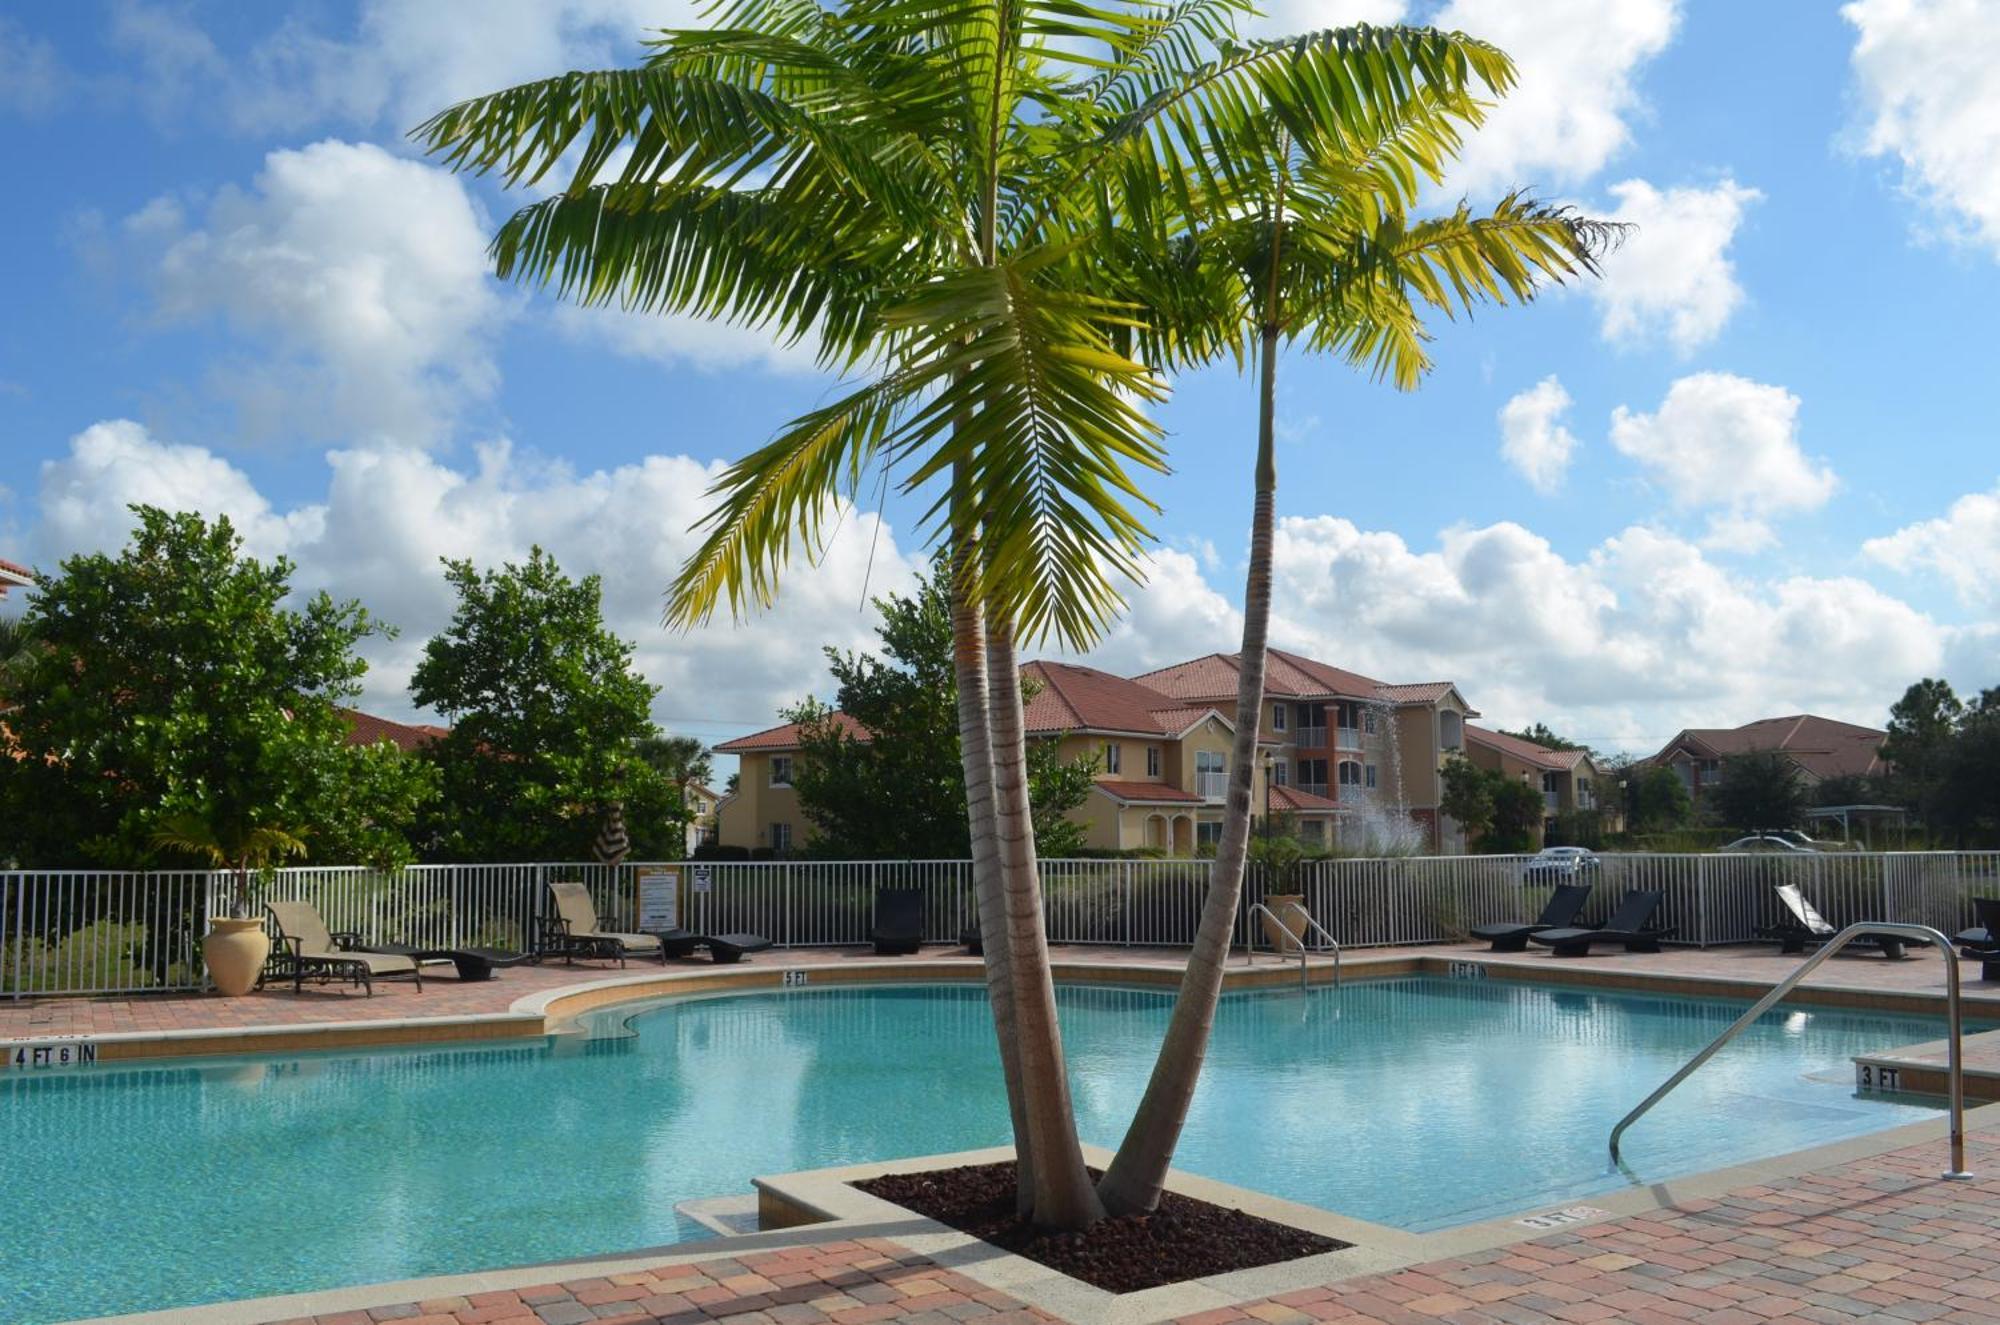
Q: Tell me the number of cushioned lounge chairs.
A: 2